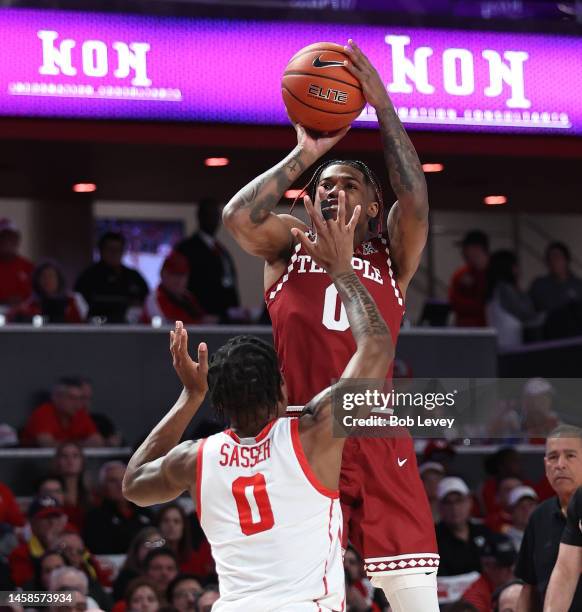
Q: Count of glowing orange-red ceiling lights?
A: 5